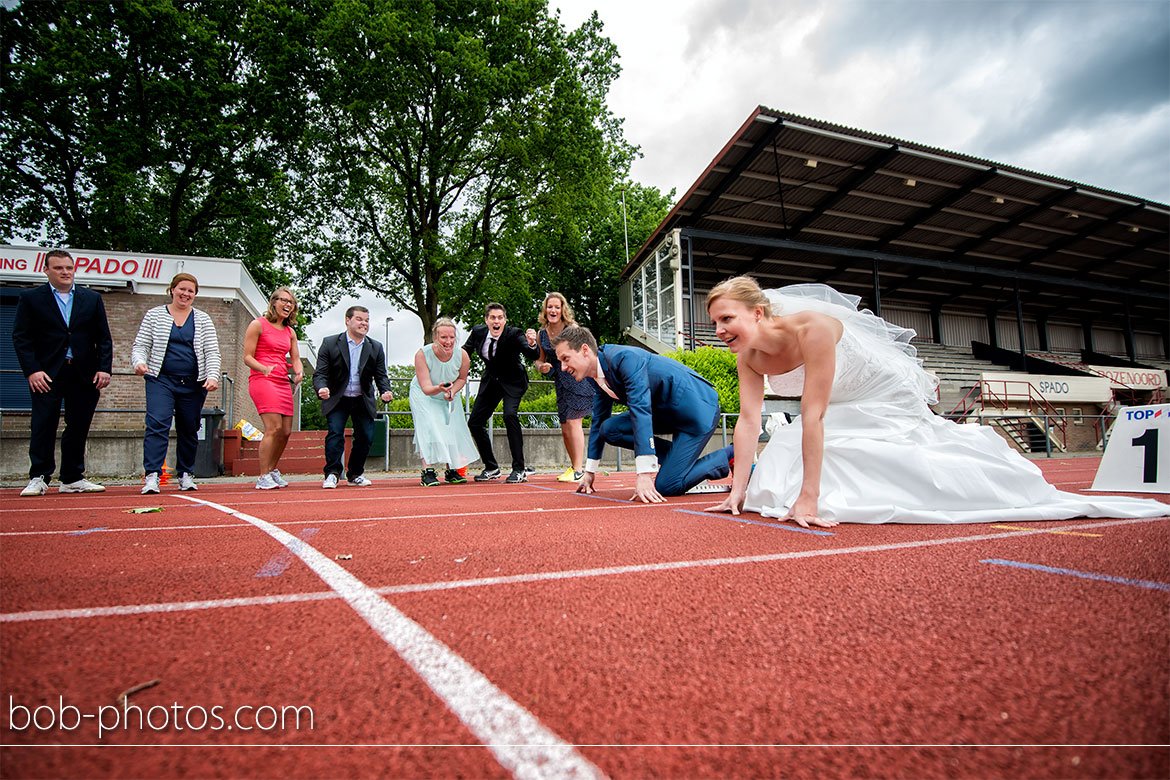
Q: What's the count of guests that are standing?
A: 7